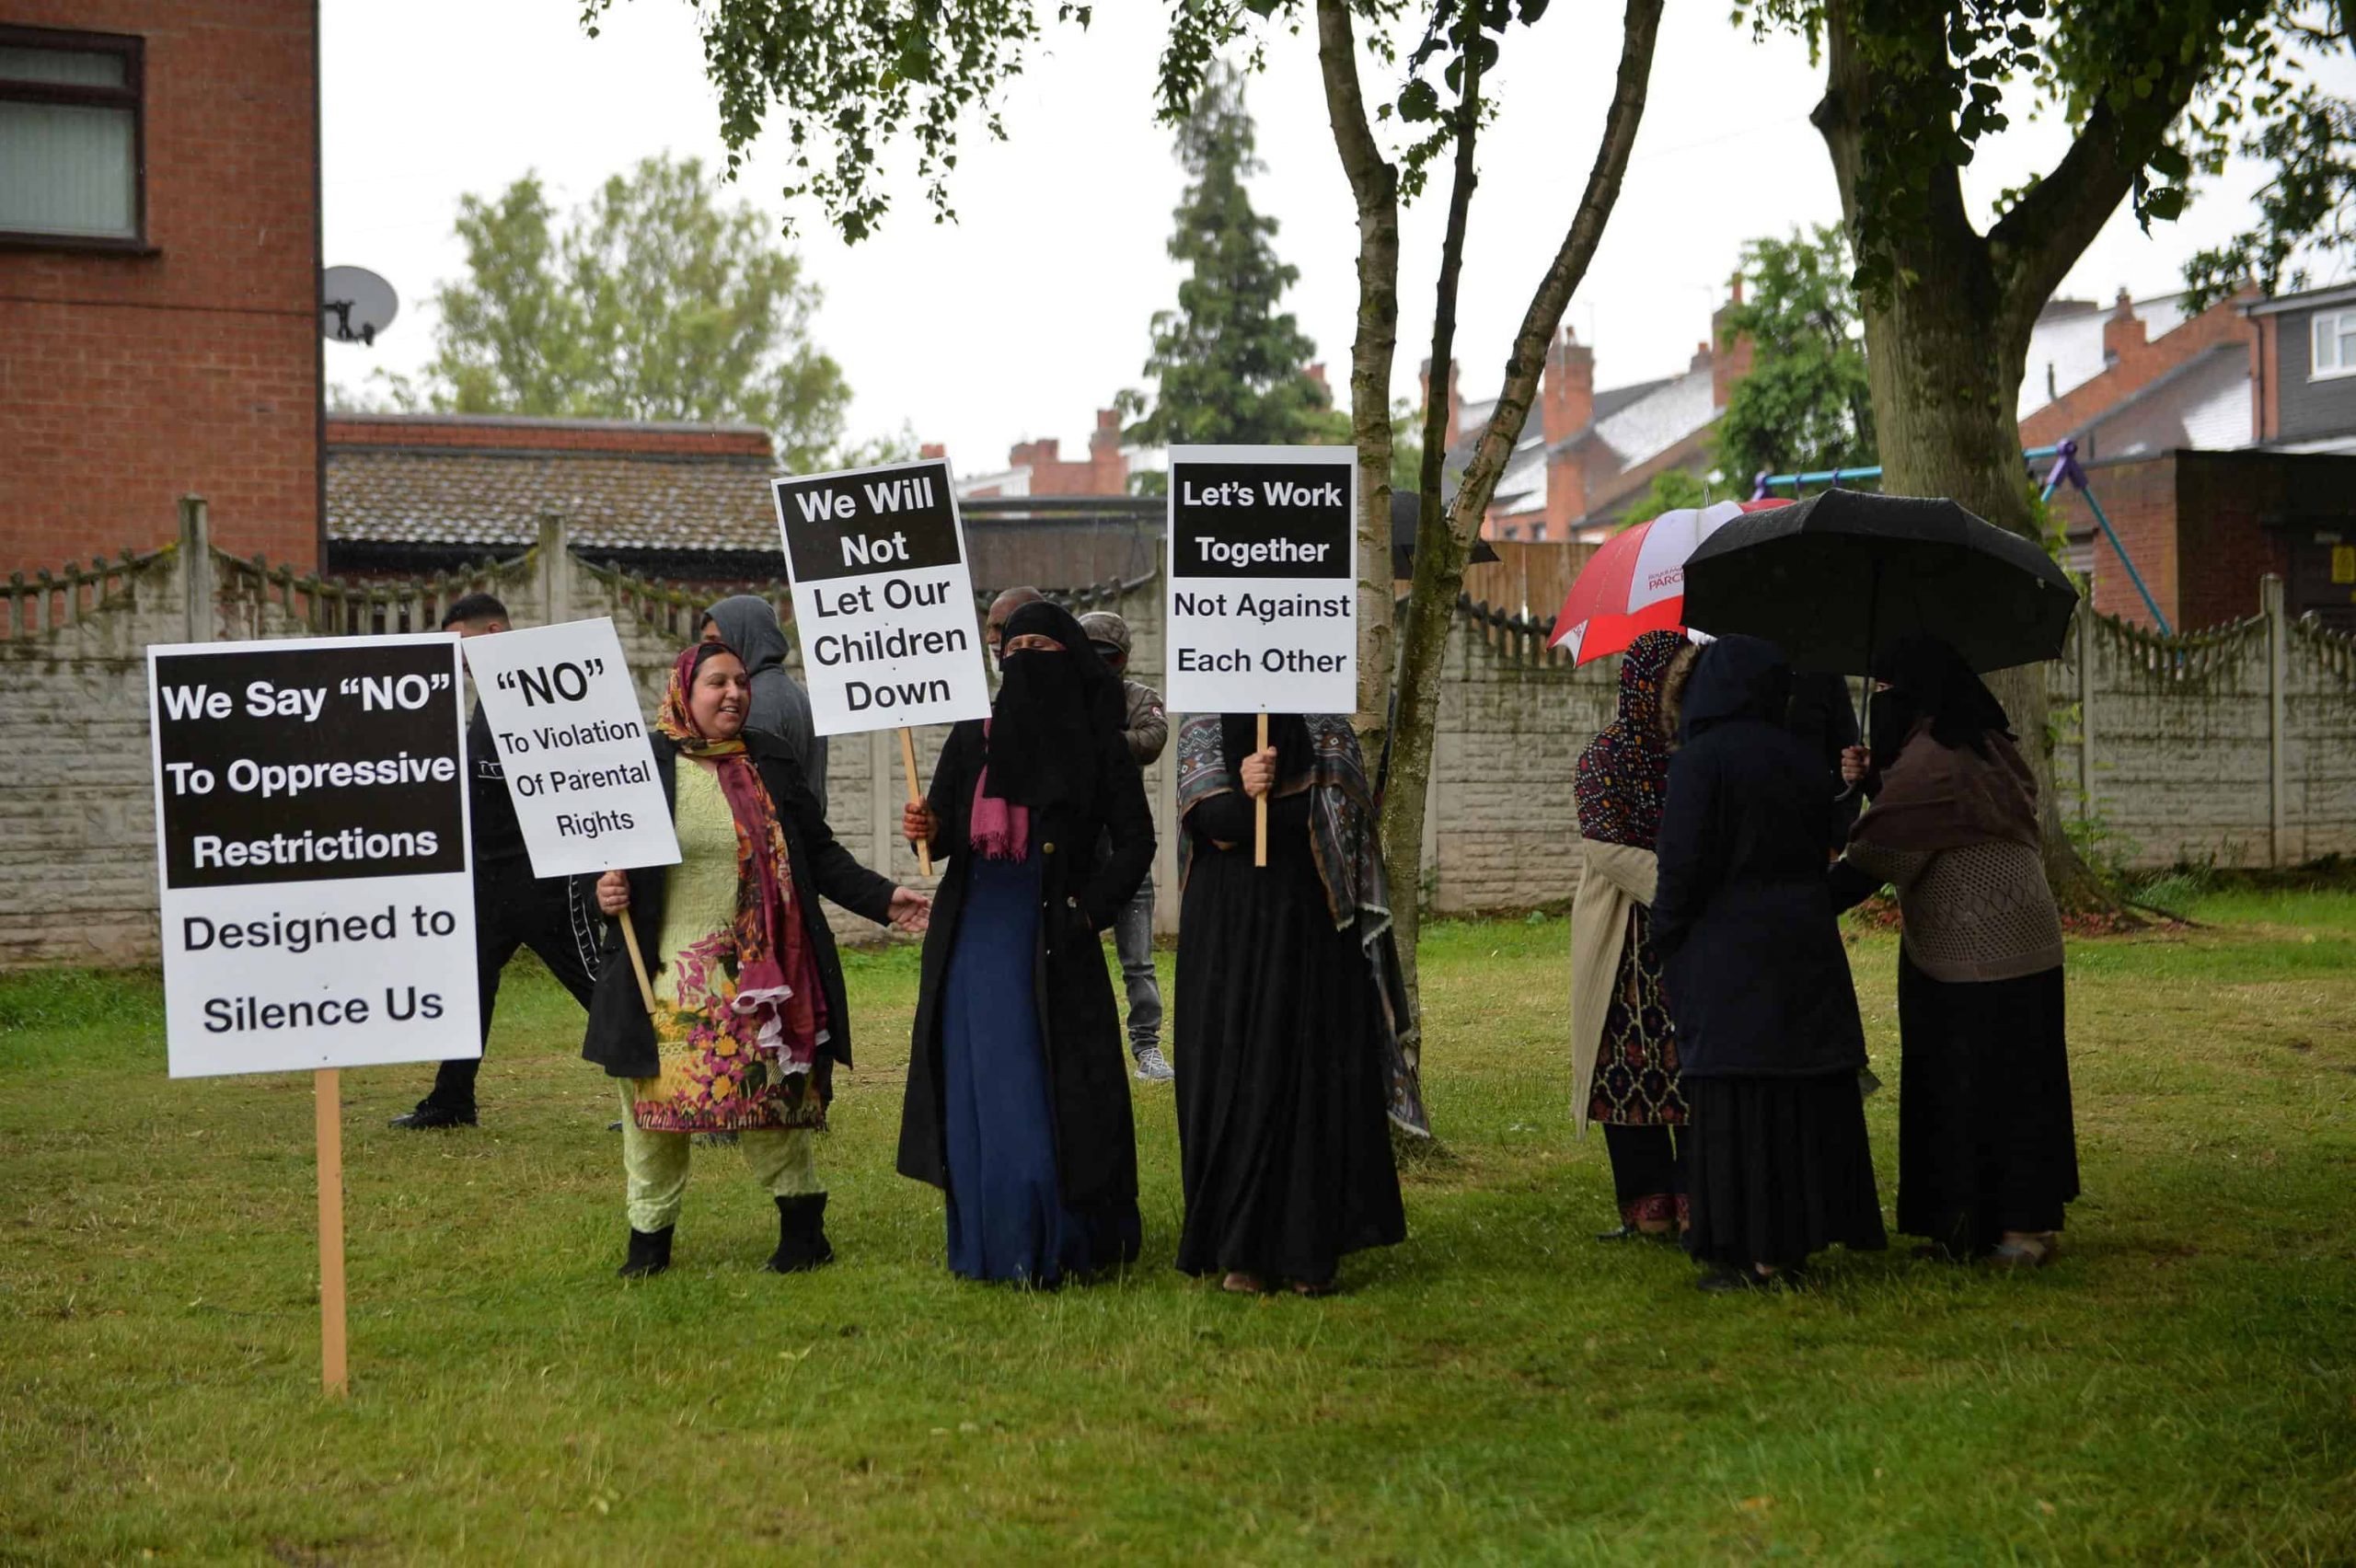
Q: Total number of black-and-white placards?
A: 4